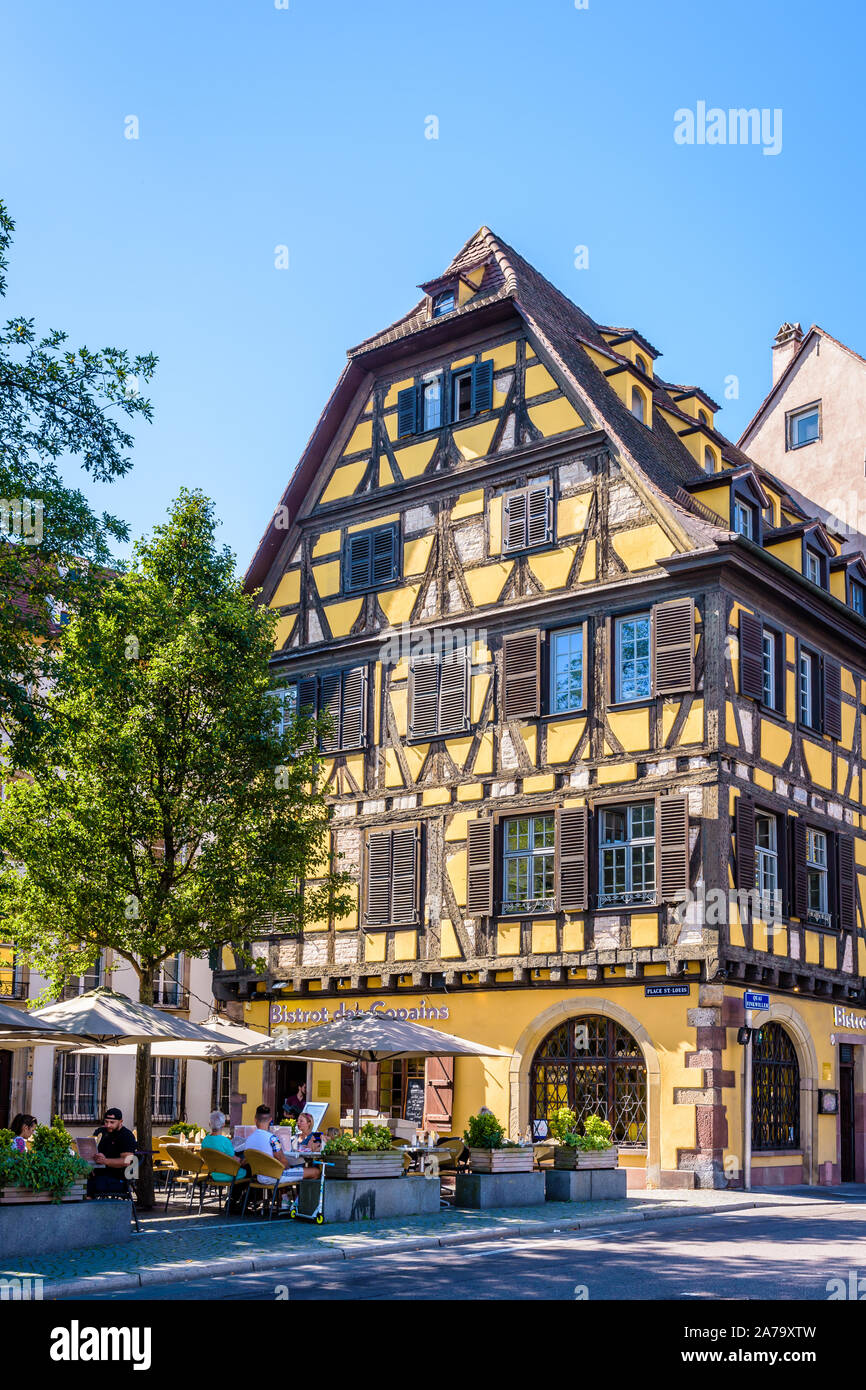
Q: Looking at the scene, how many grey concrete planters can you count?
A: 4